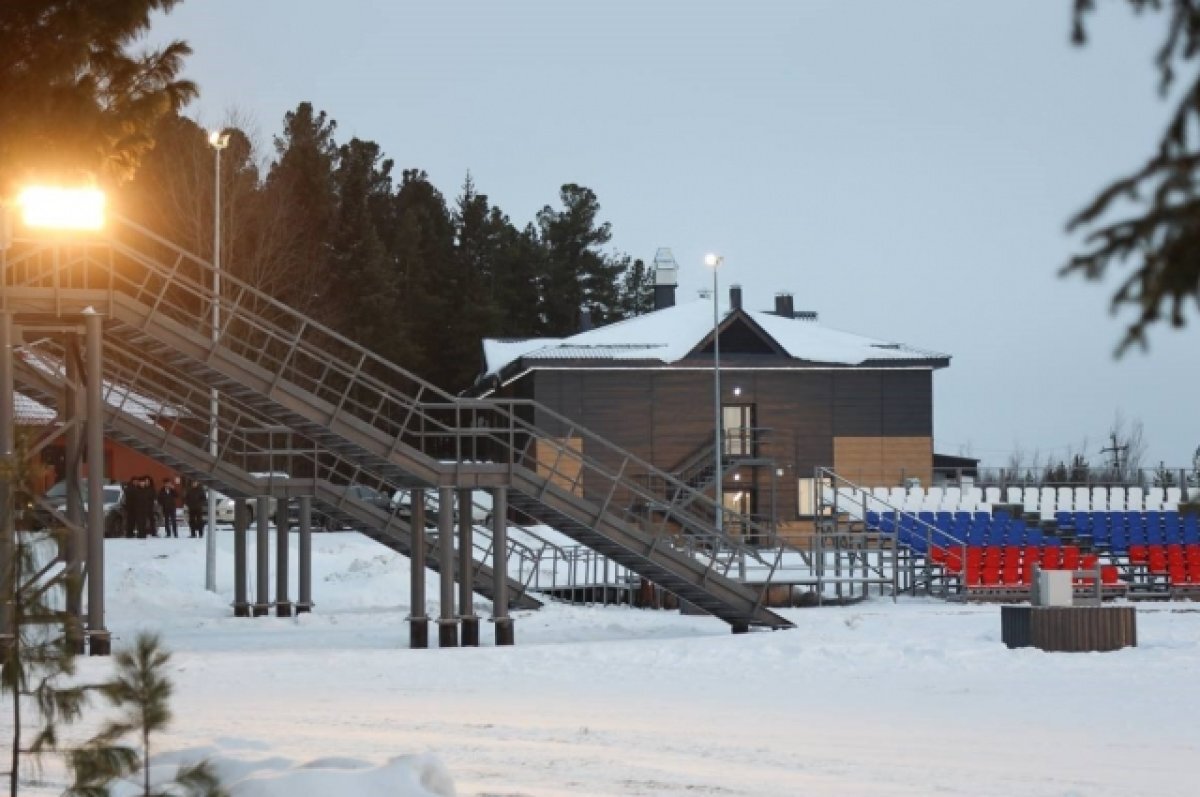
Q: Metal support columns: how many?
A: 11